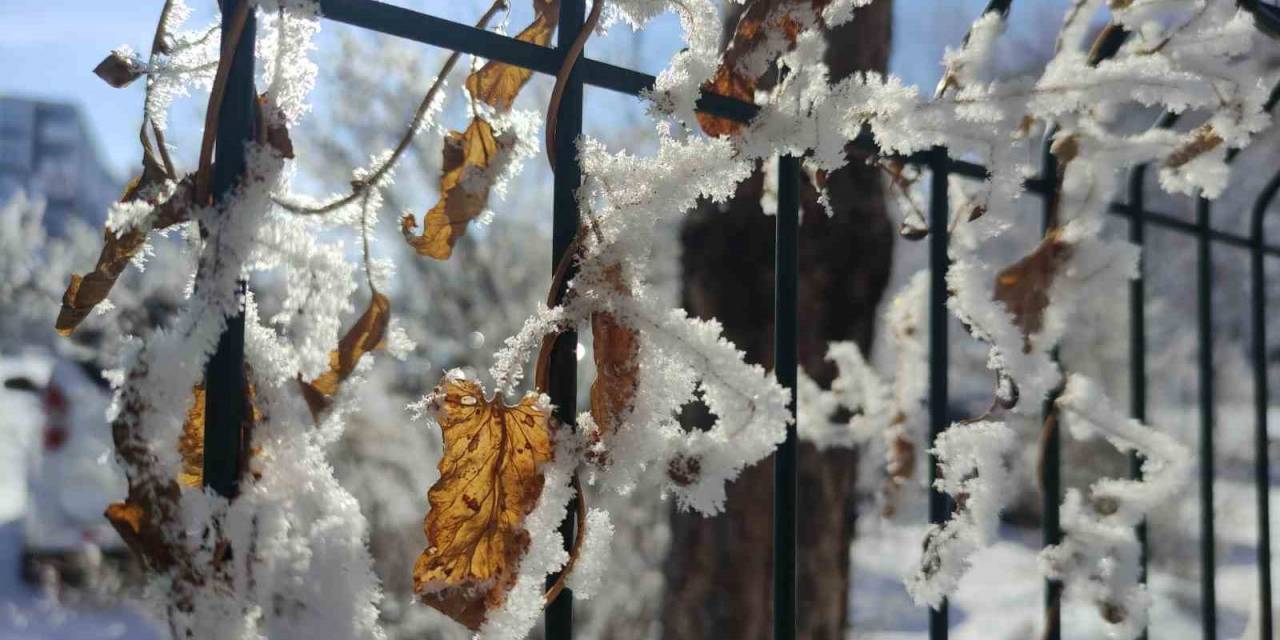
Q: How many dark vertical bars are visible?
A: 8